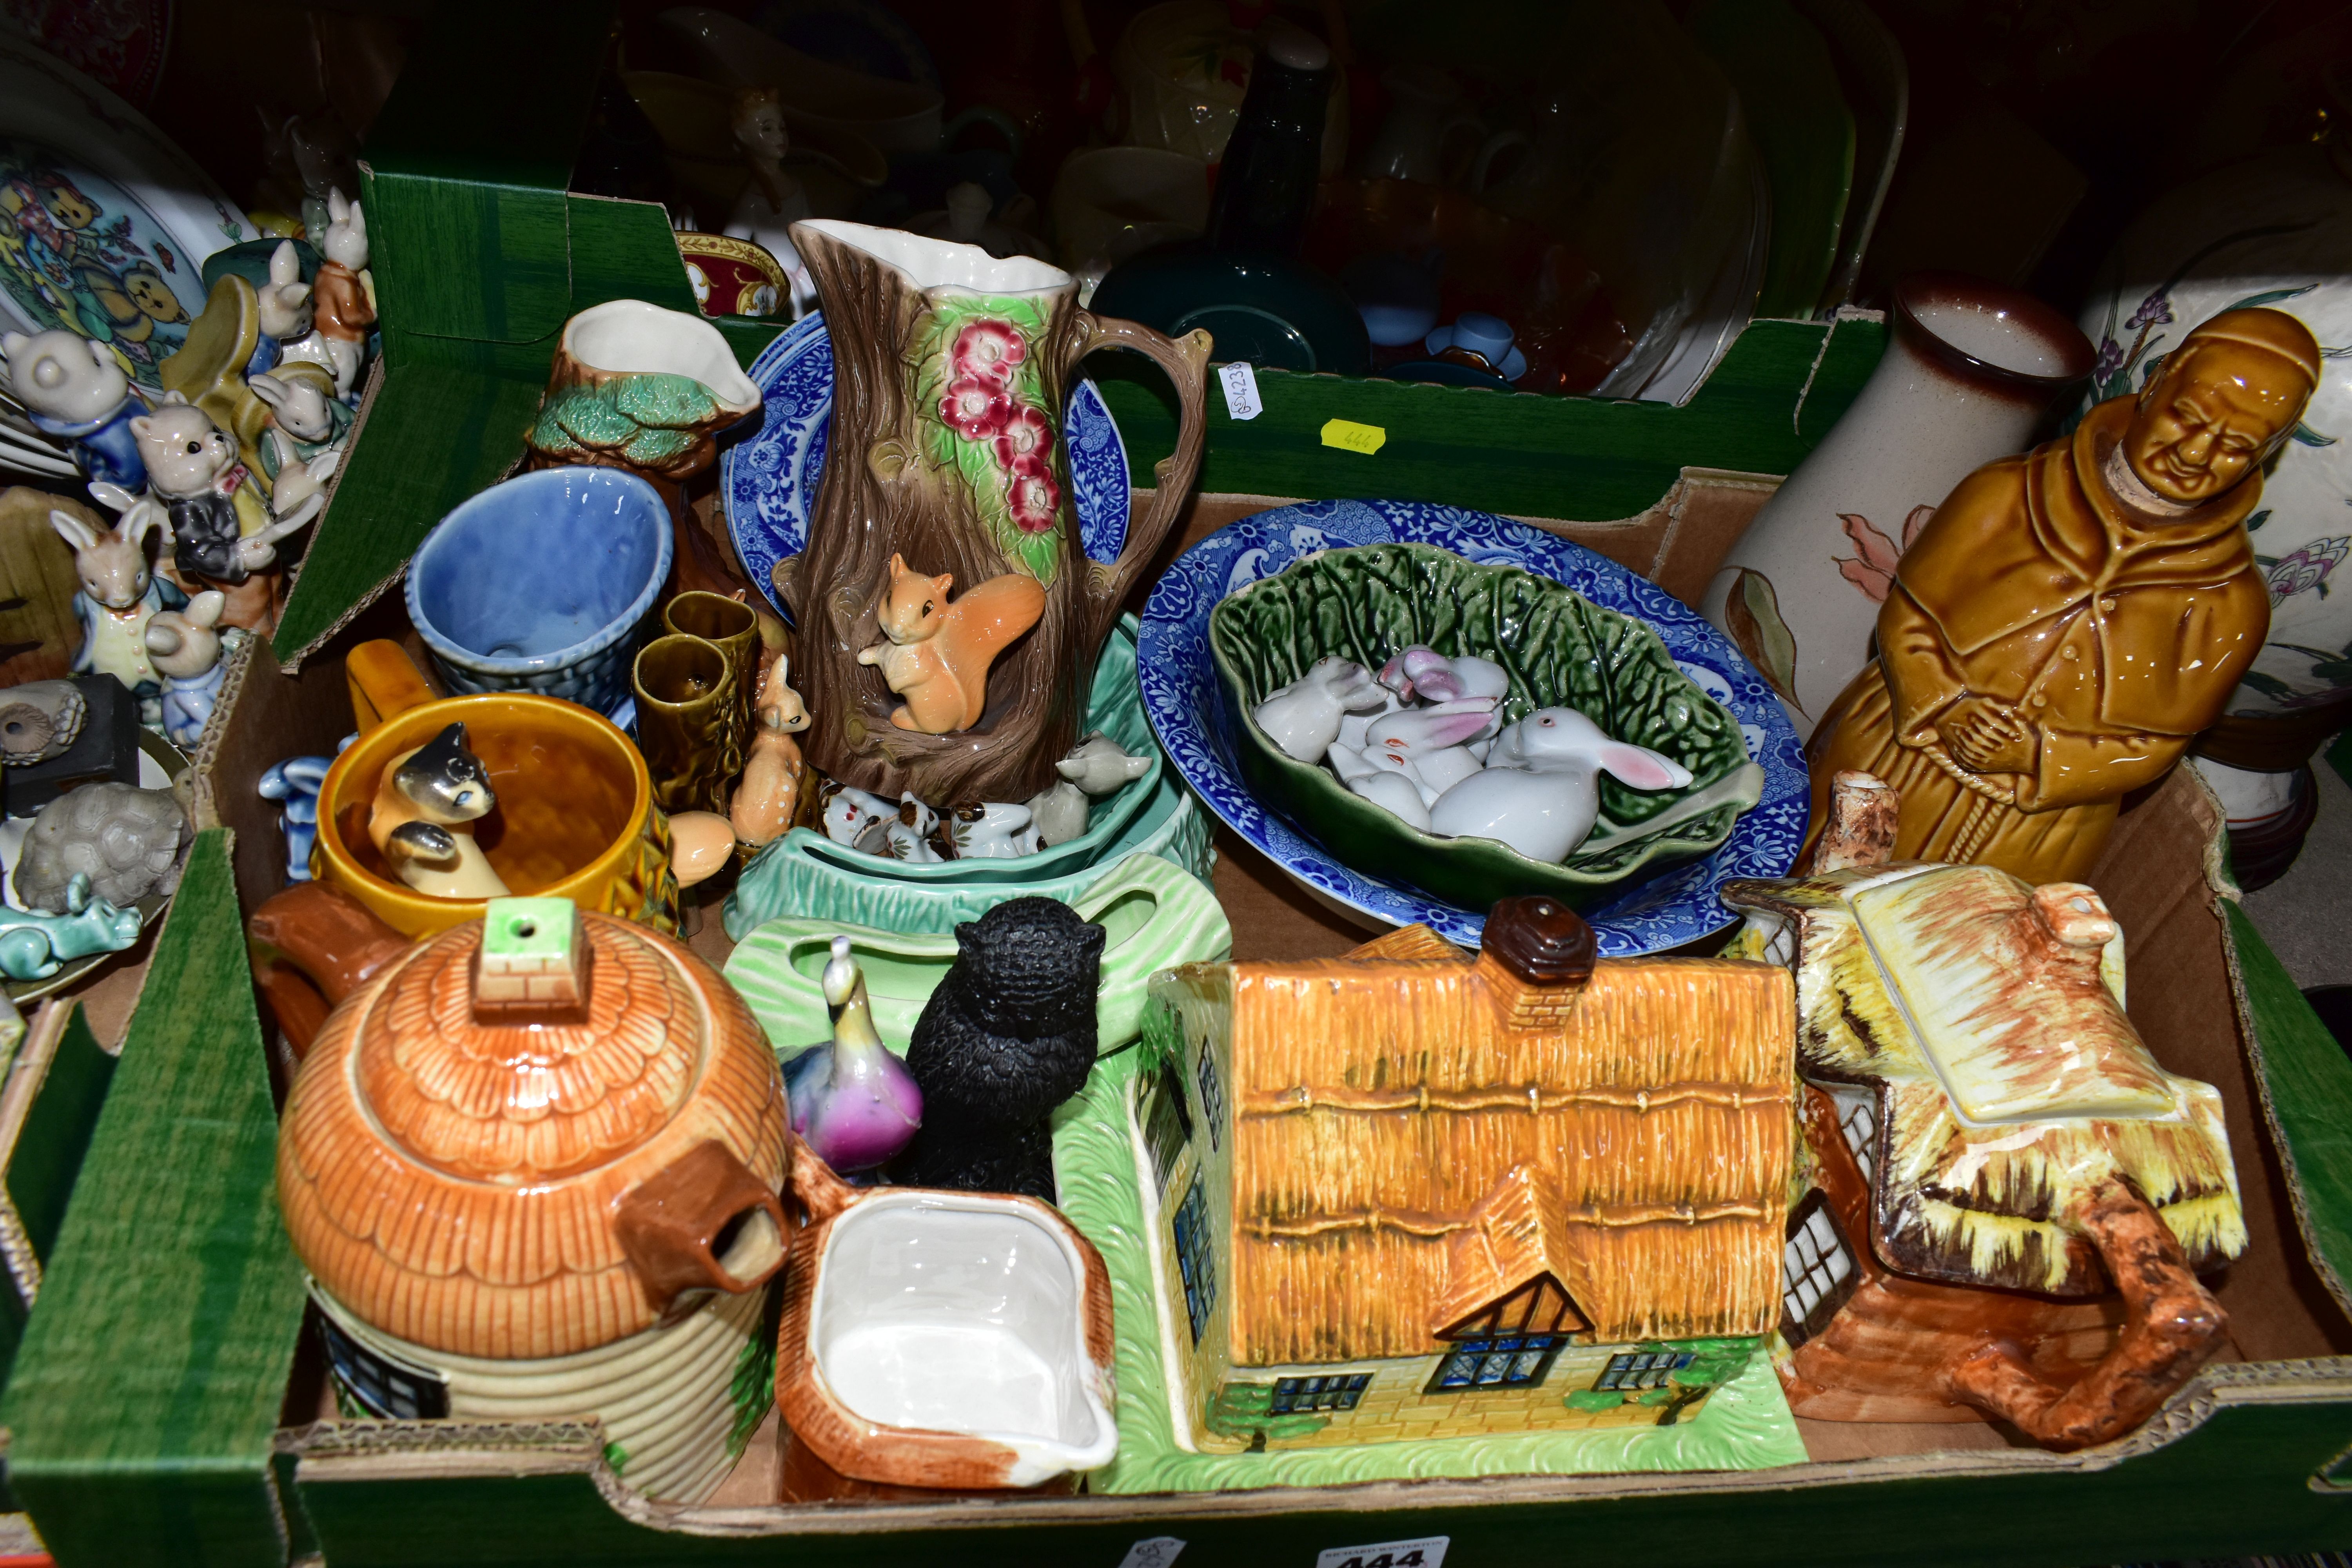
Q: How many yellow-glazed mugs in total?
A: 1